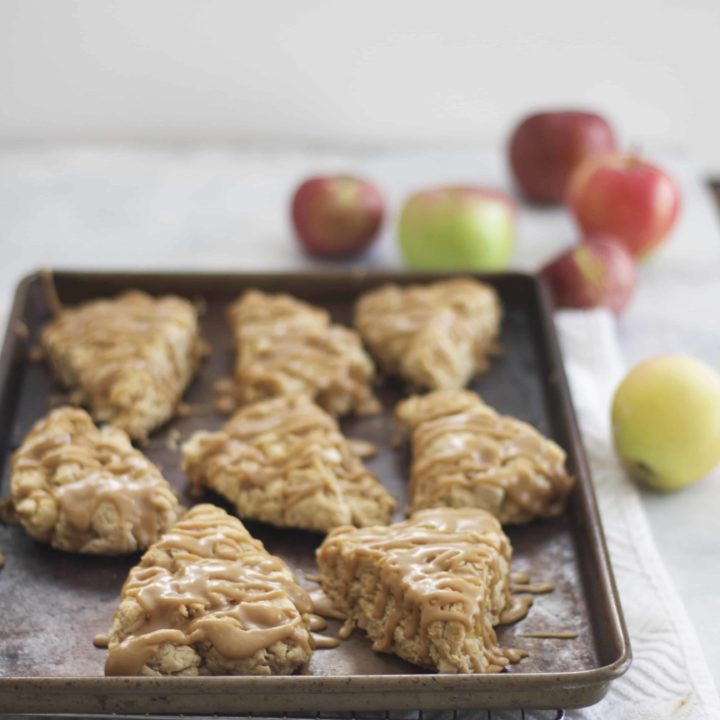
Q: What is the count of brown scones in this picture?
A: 8